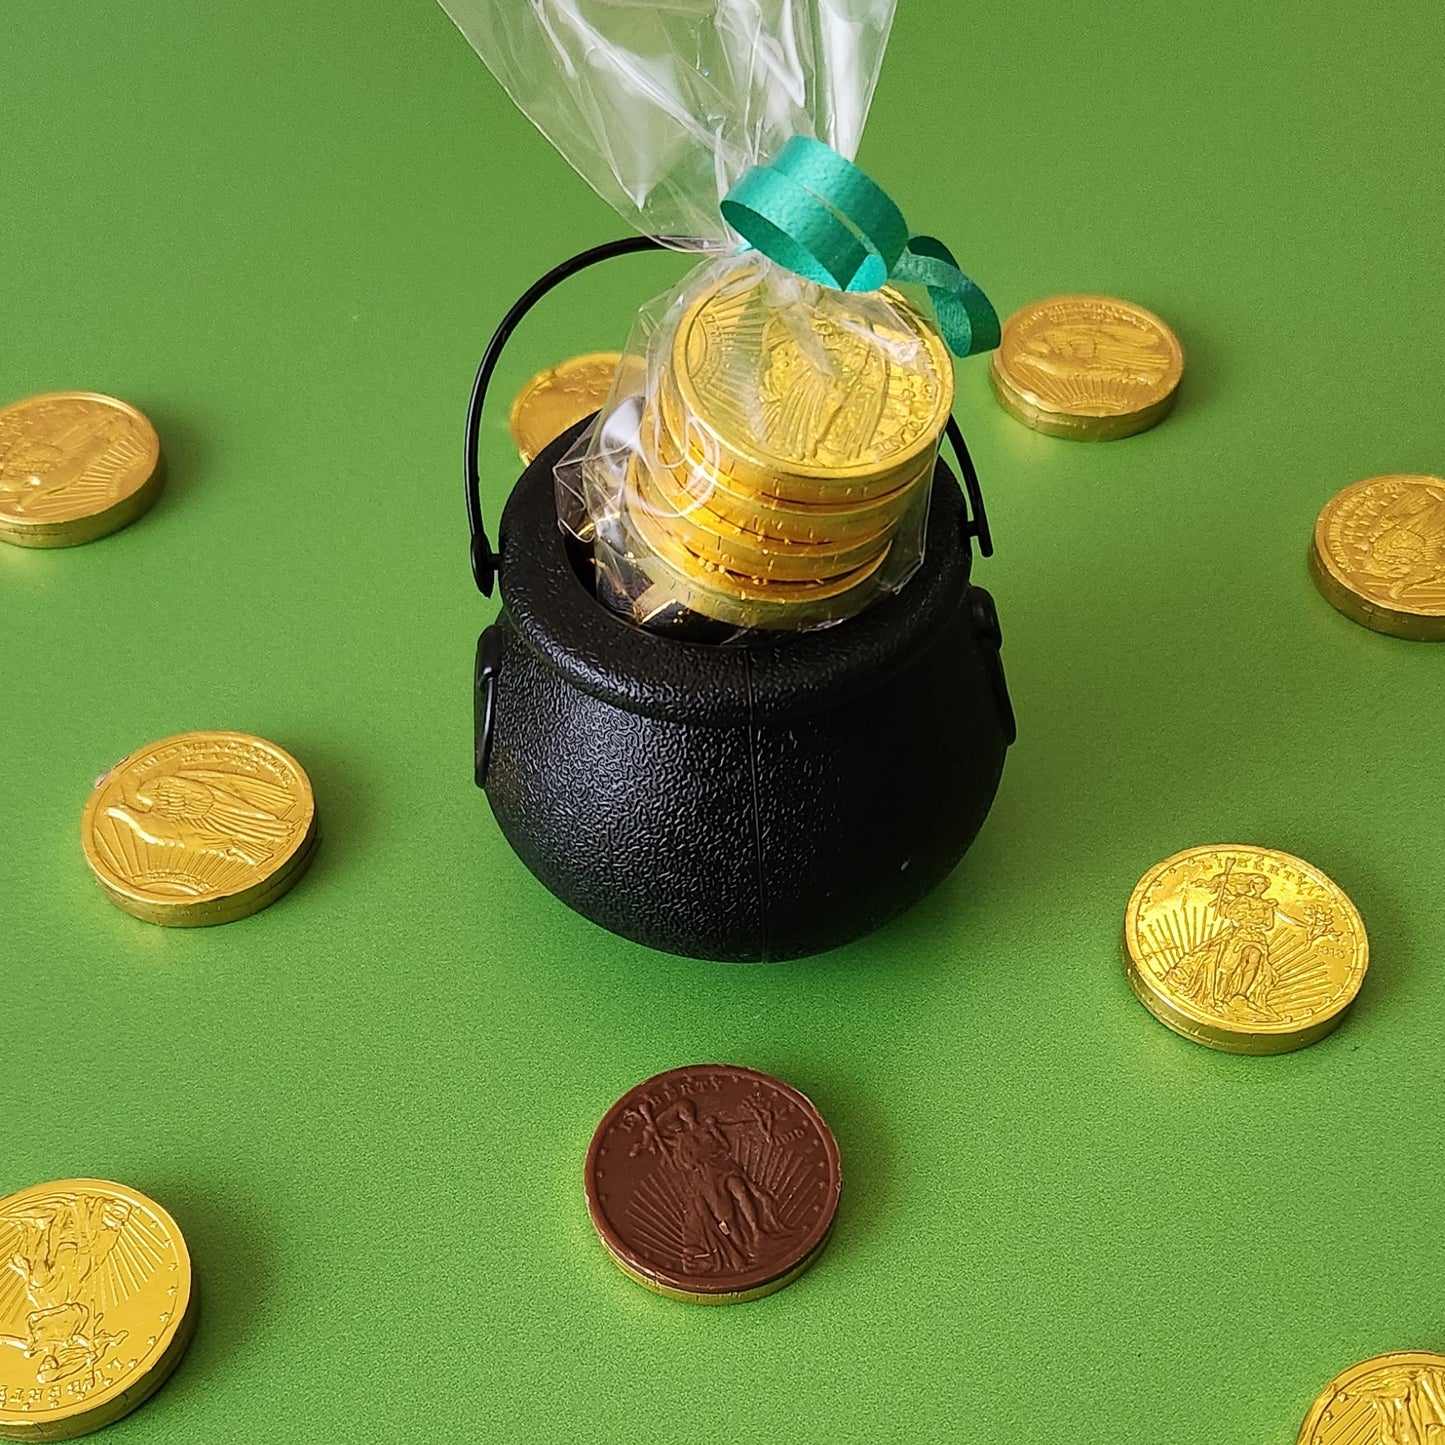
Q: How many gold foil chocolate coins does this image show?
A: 12